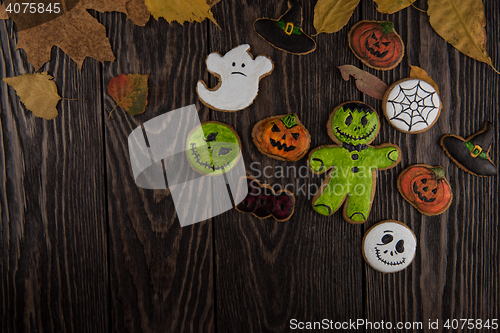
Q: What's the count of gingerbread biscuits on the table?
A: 11